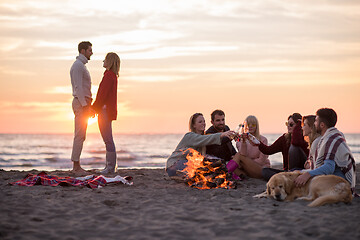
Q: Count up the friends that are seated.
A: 6